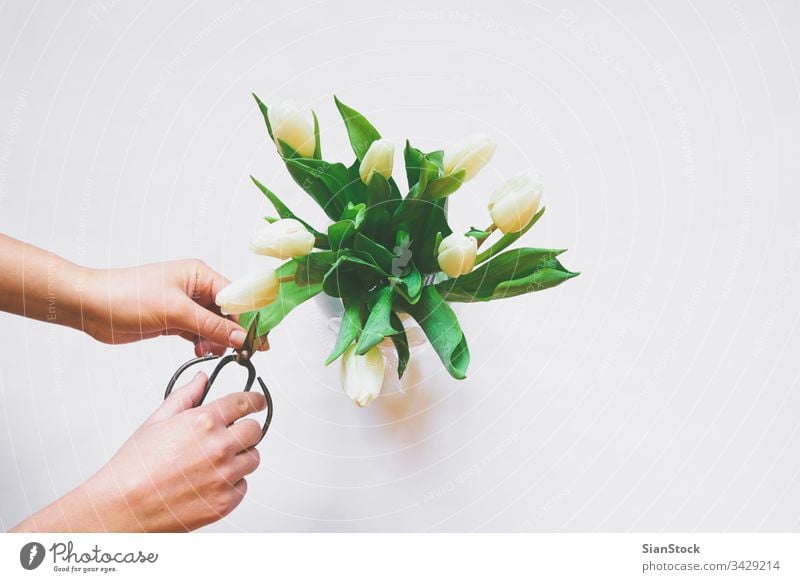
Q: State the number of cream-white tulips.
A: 8